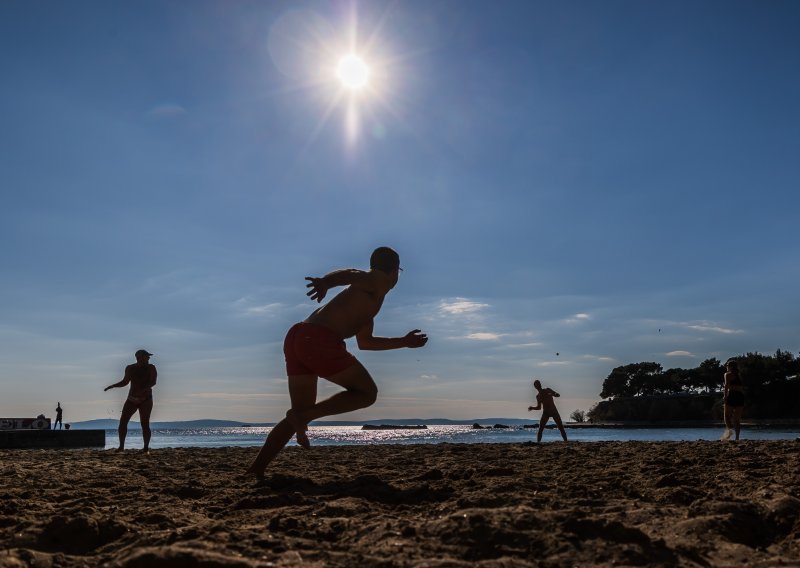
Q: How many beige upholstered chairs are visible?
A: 0